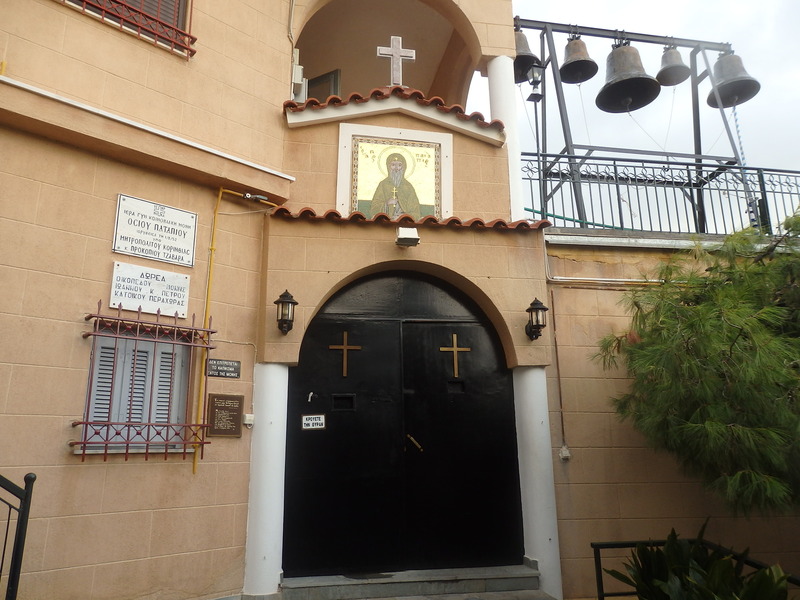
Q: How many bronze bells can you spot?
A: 5